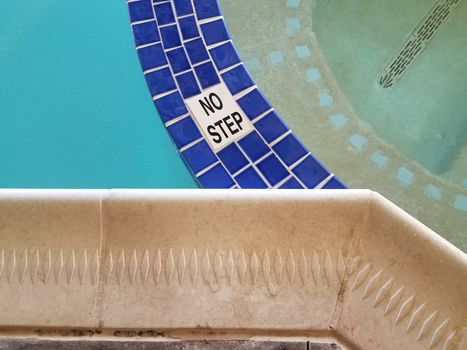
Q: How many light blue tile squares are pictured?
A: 13